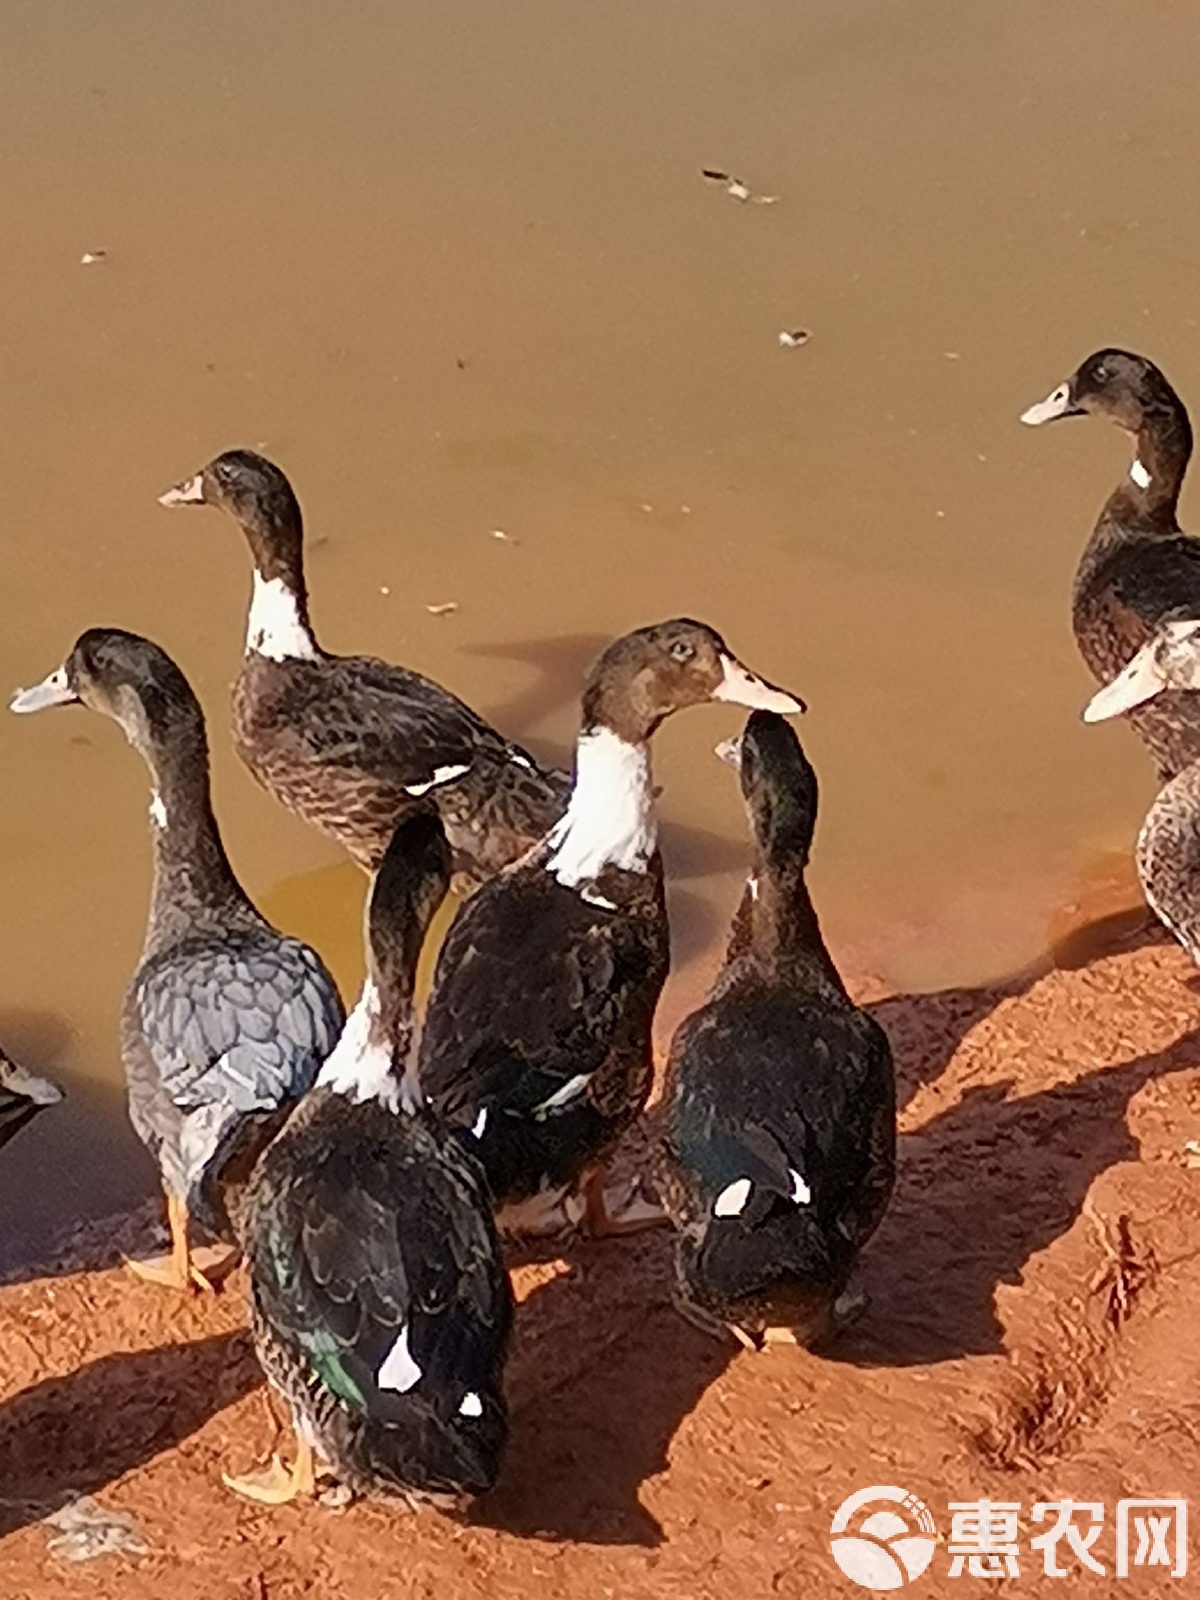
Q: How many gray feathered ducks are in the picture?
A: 1